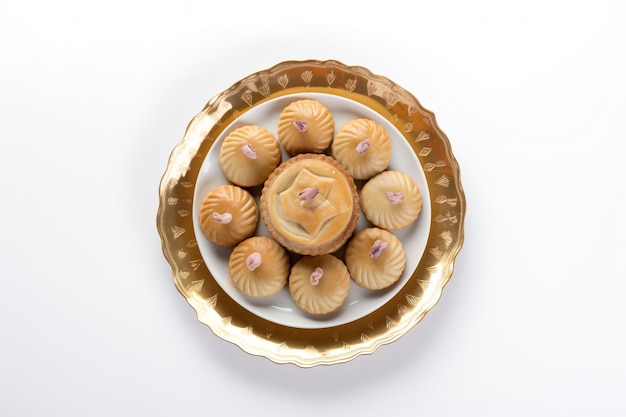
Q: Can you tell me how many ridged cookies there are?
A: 8